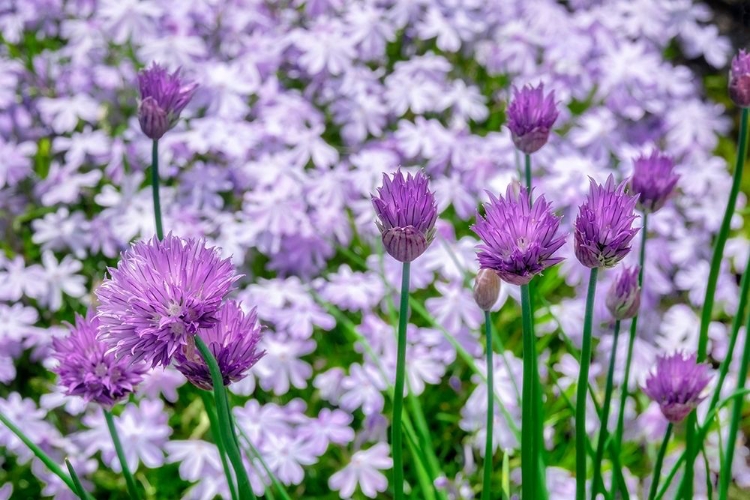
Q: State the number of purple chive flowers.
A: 12